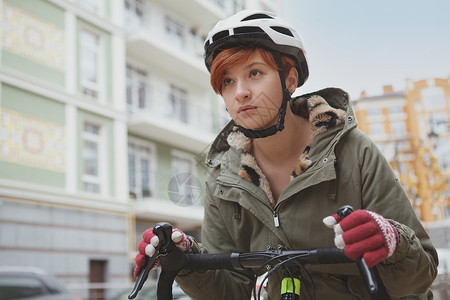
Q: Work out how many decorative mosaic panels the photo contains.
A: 2